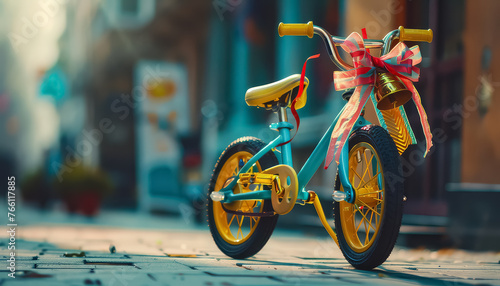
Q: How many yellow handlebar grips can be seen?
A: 2